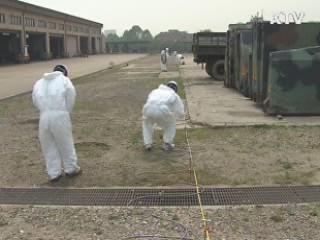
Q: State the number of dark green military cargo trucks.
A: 1